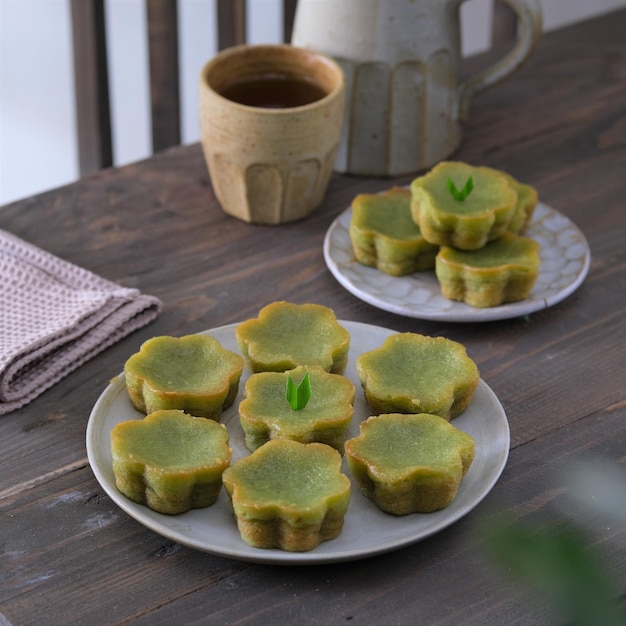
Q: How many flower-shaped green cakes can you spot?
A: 11